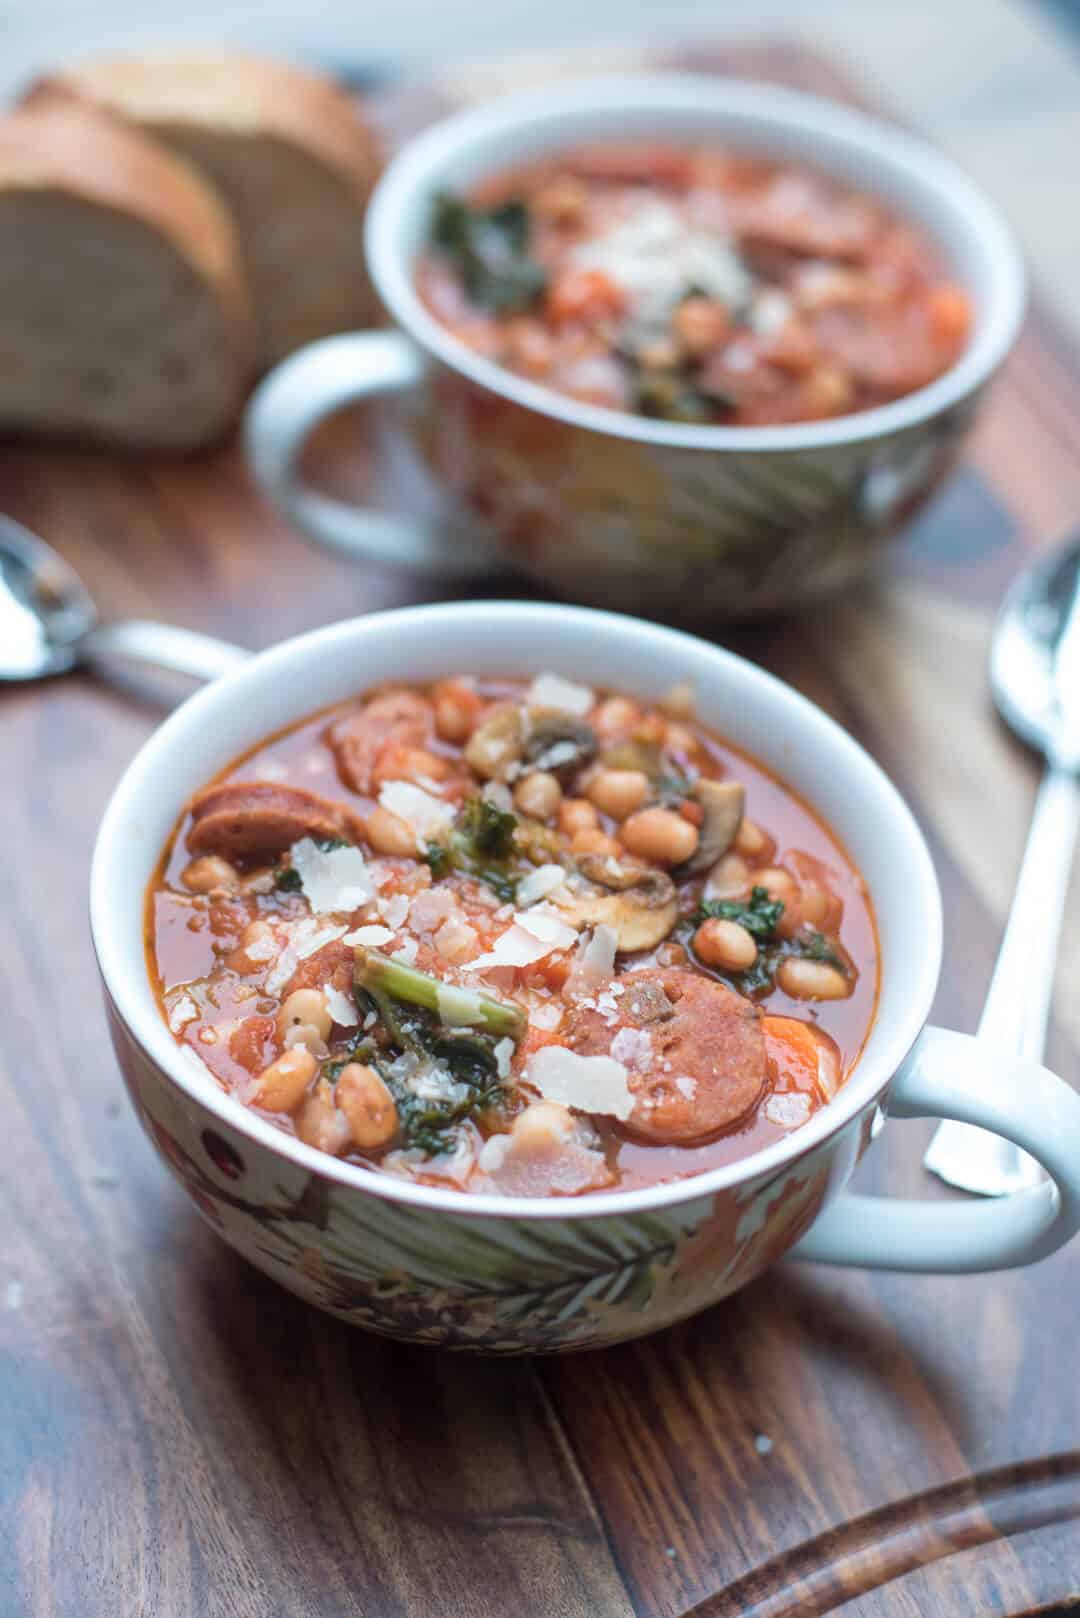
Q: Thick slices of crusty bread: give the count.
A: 2